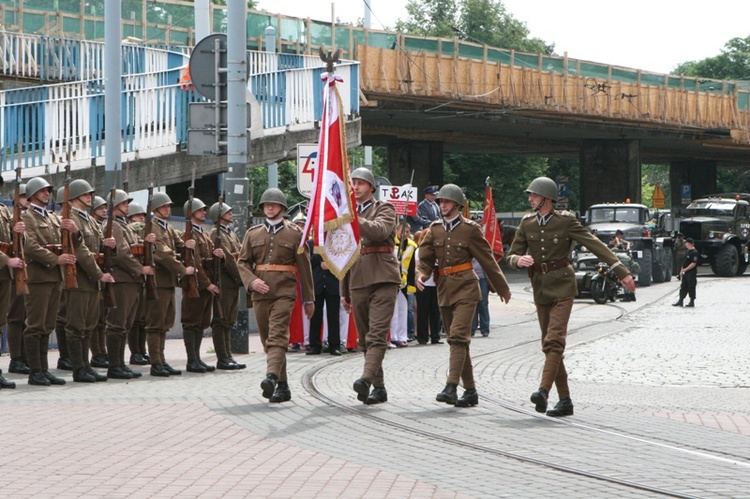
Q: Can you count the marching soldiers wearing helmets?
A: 4